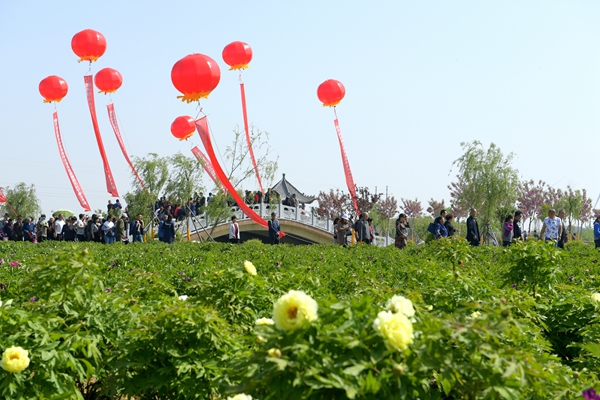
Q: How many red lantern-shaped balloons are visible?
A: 7